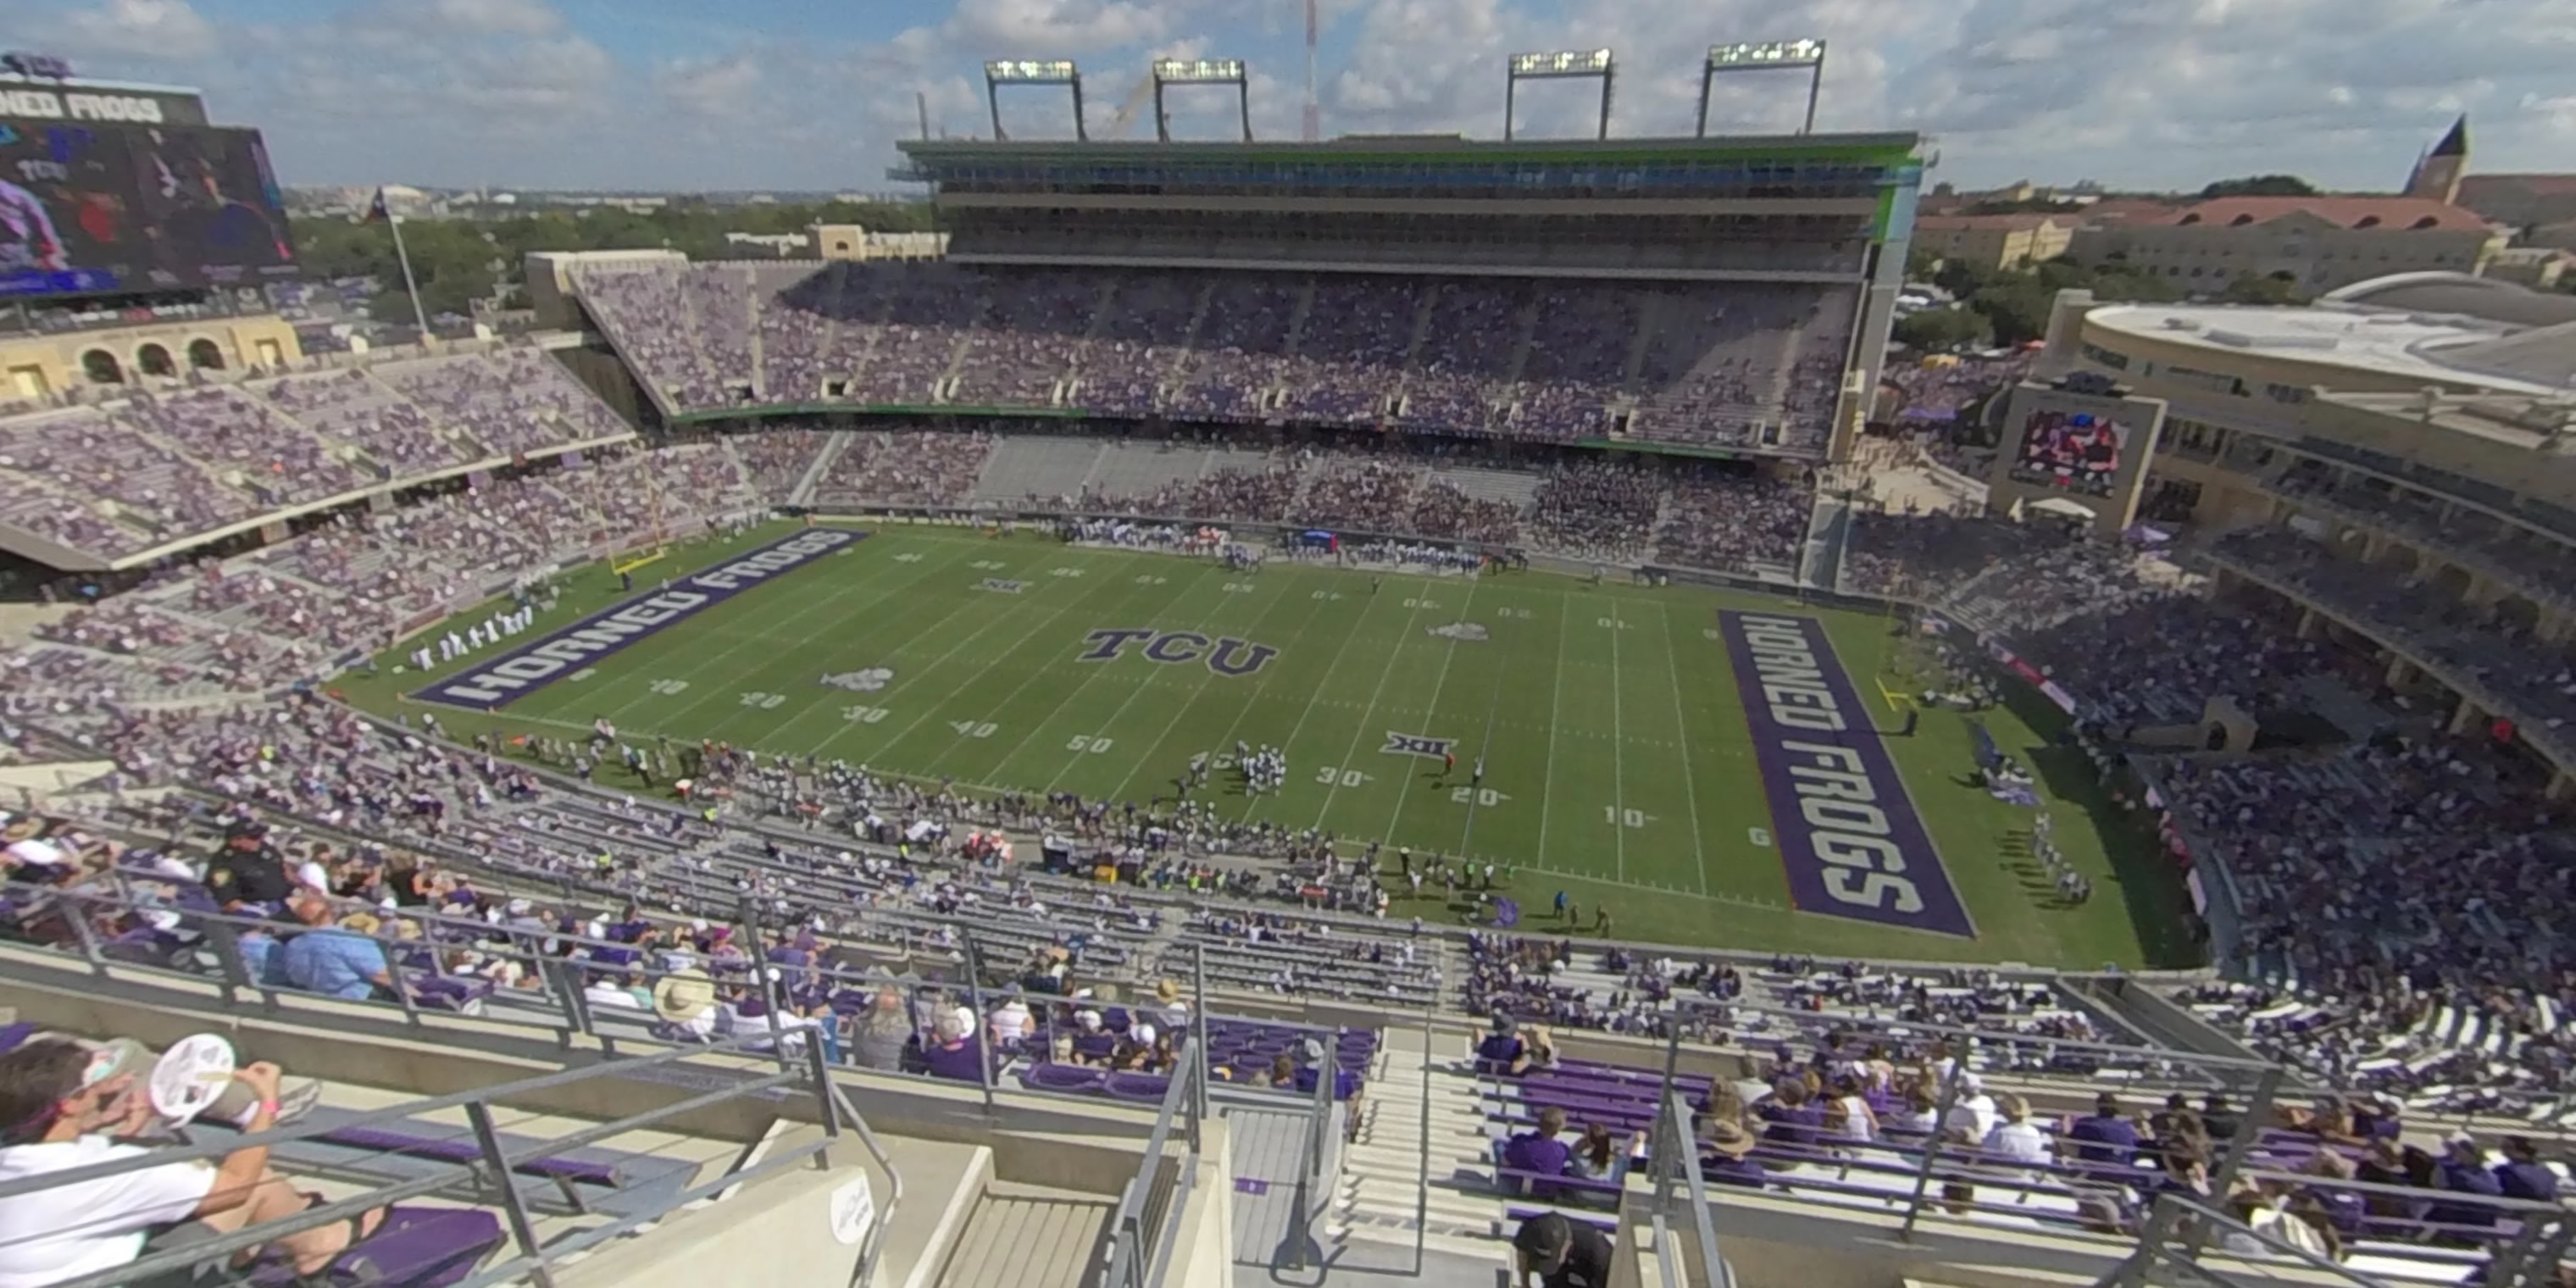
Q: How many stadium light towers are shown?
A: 4